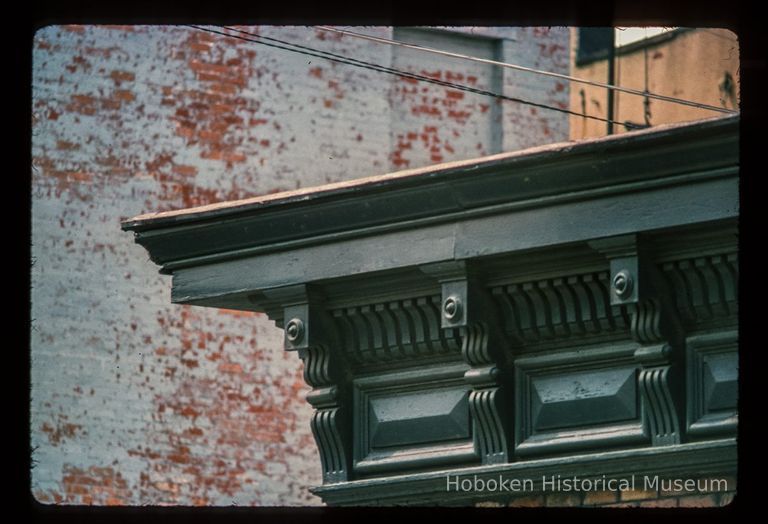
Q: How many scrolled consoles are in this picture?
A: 3